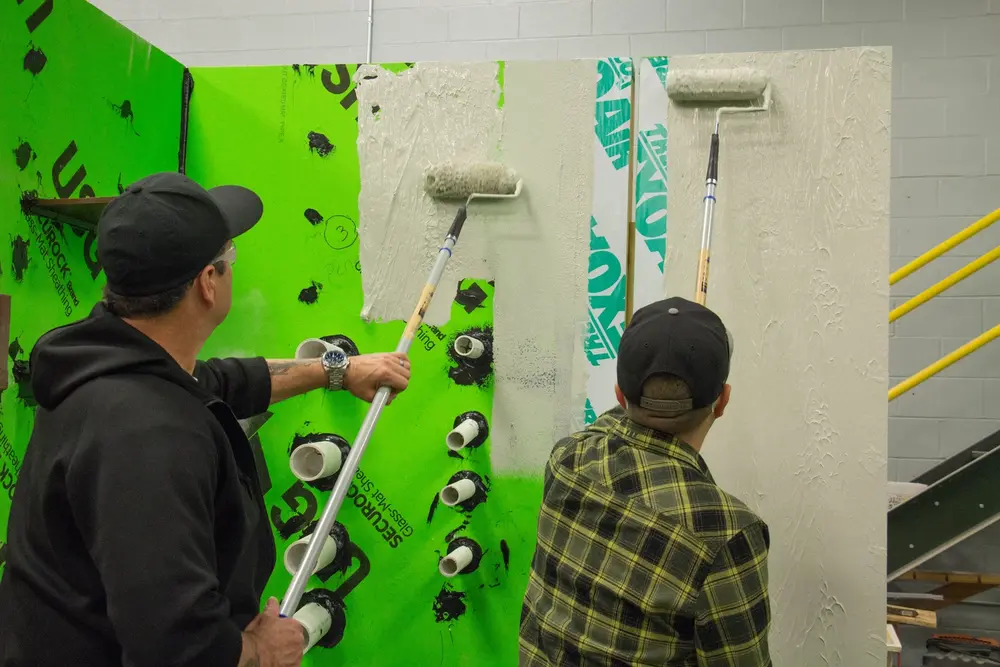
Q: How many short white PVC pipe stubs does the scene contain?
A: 8